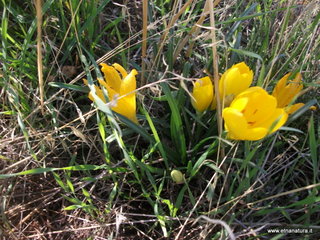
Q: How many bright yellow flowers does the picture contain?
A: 5